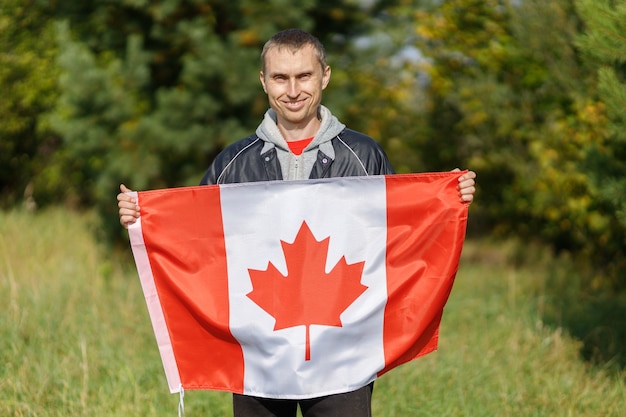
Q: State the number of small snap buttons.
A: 2